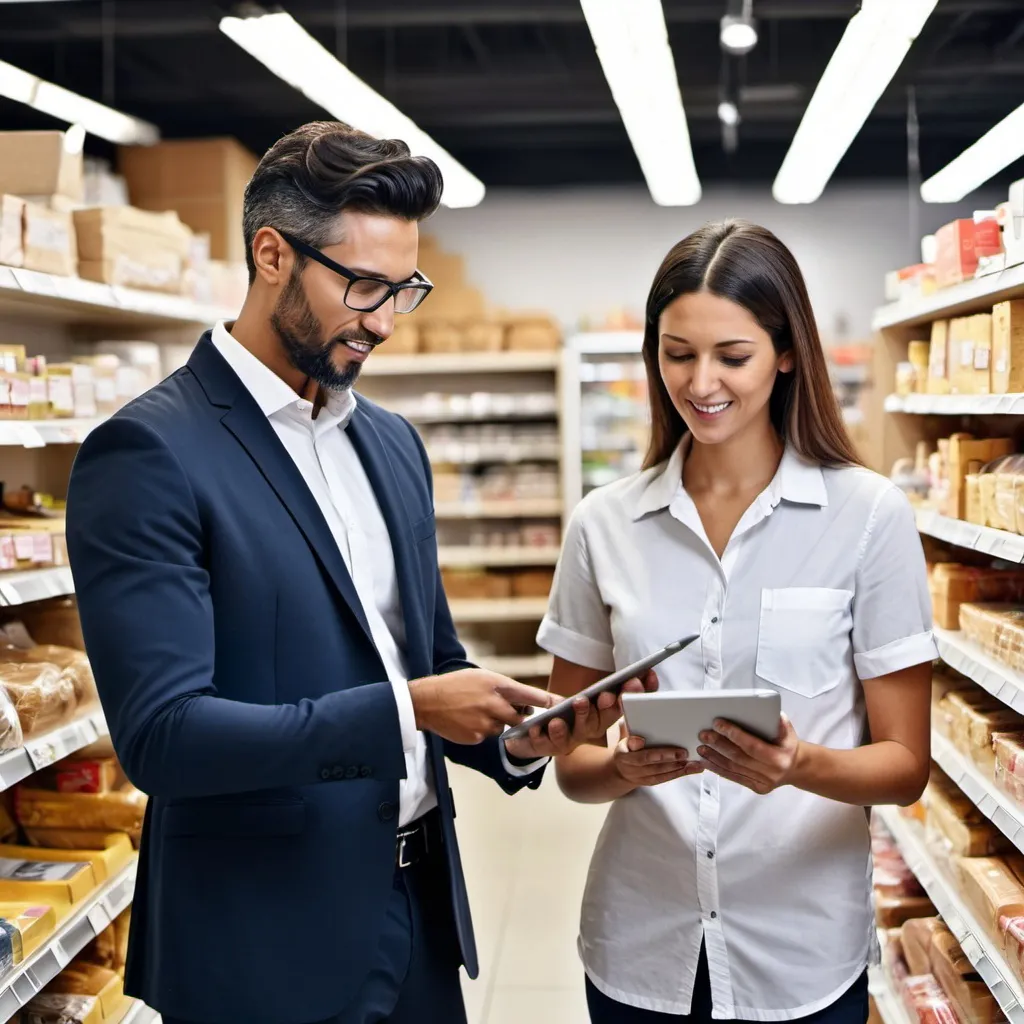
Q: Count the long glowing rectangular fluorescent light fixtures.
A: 5